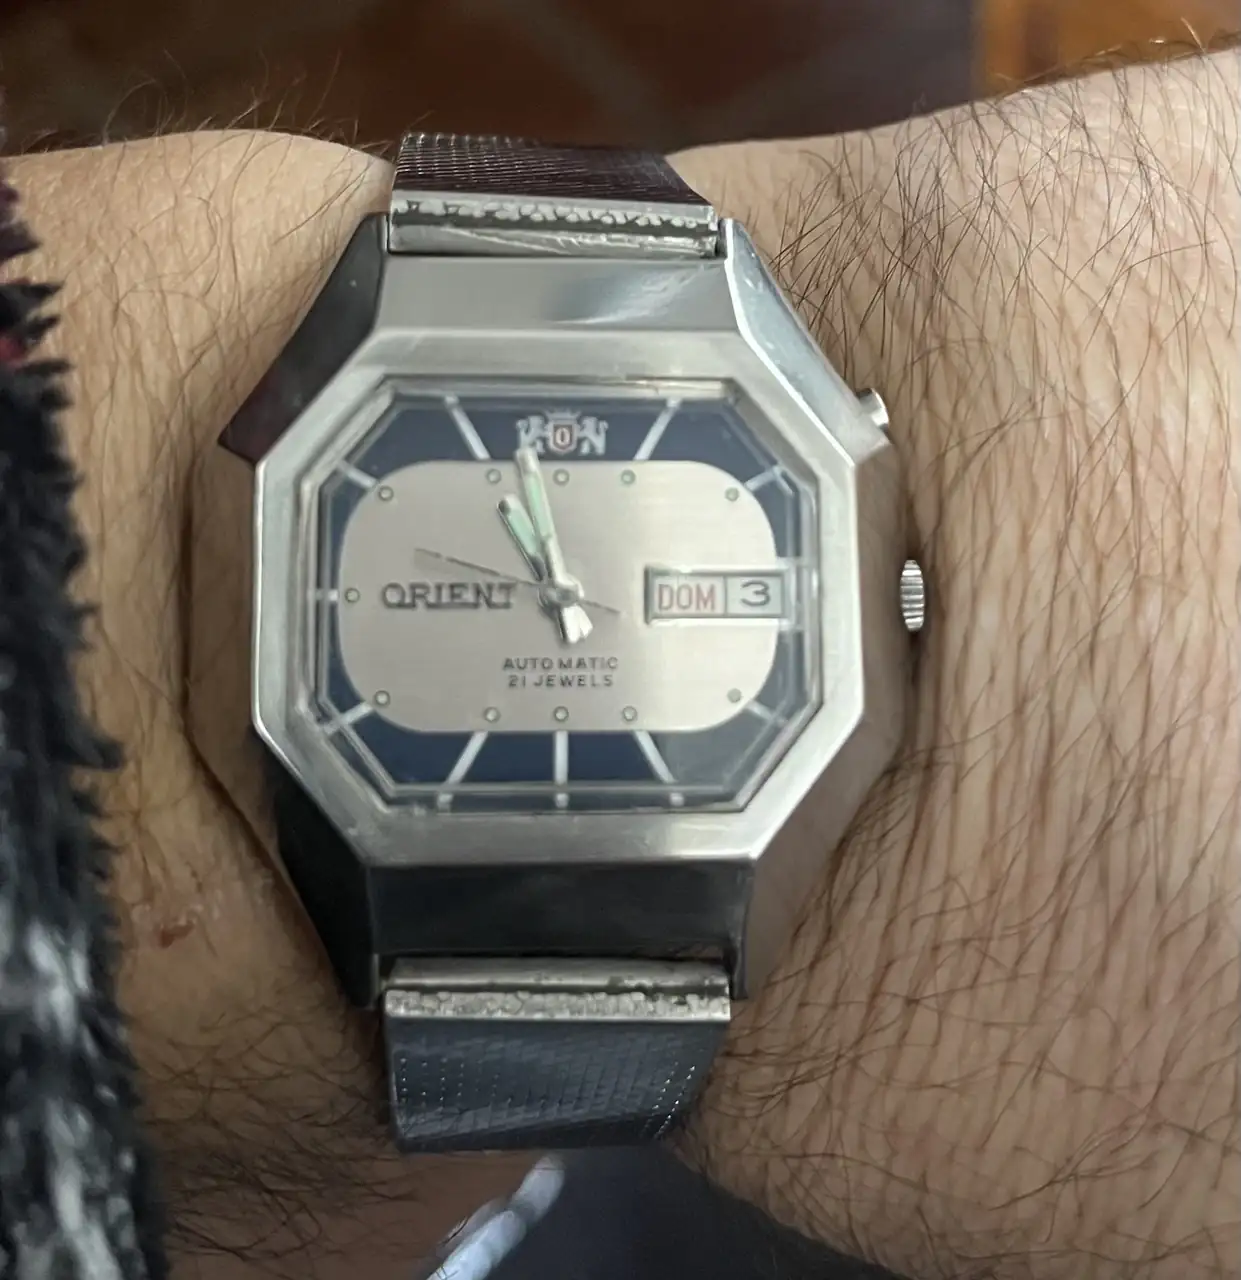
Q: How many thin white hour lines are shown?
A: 10